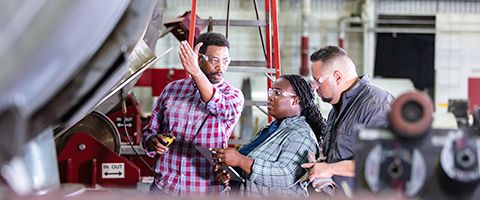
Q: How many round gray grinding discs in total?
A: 2